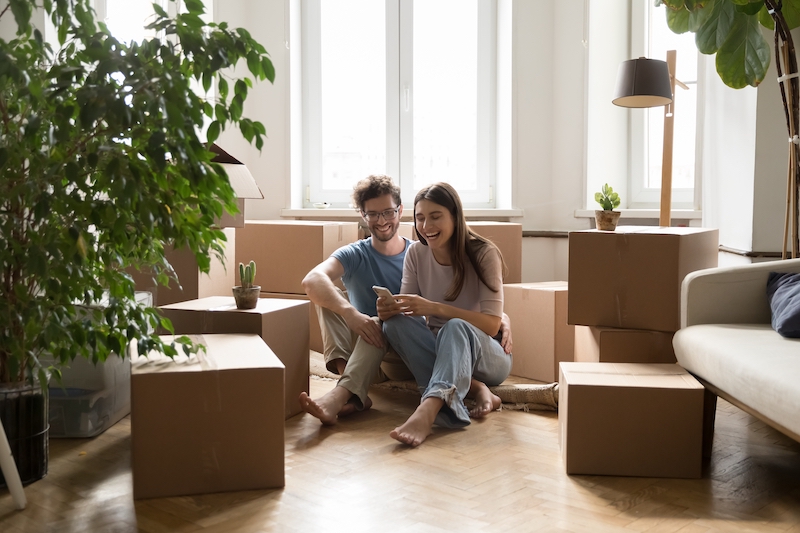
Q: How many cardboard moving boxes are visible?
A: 11